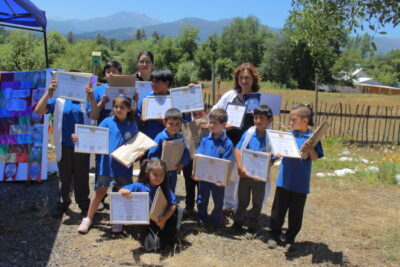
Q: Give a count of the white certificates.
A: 11